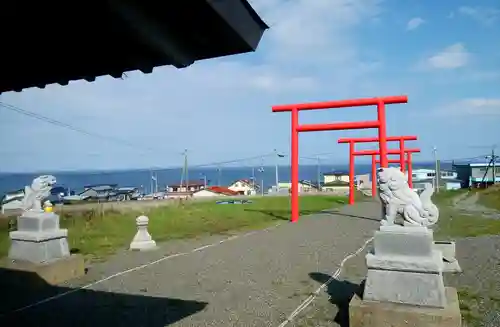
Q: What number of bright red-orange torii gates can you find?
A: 3